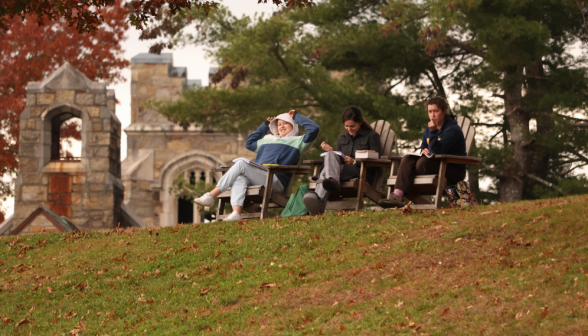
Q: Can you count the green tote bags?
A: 1